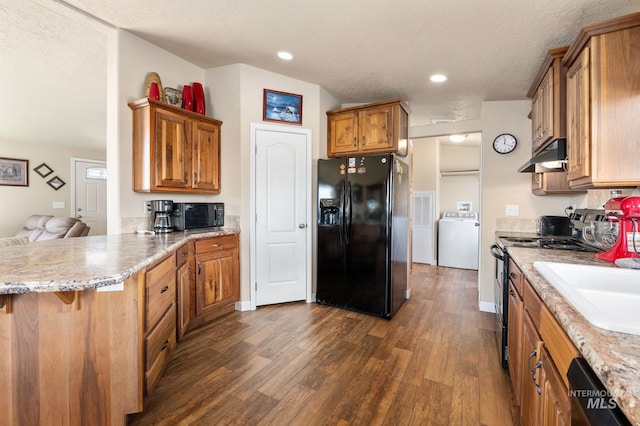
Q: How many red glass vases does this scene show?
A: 3